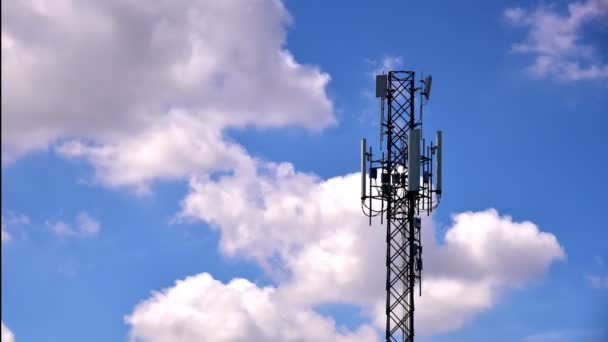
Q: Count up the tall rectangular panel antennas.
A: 3